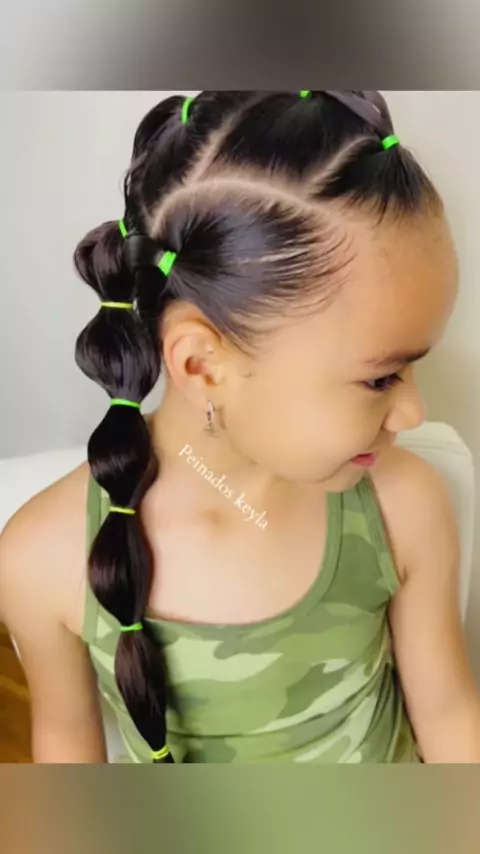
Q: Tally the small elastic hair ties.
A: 10